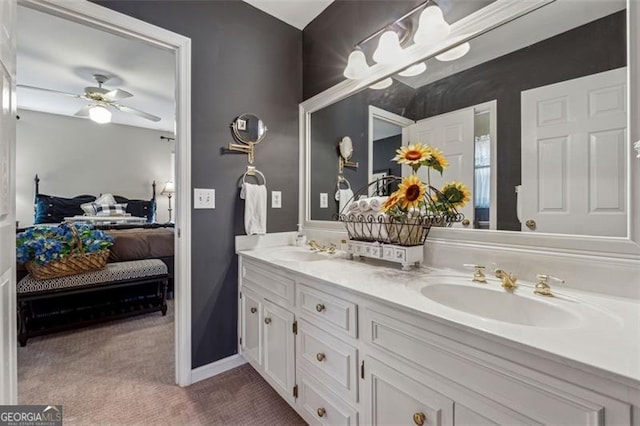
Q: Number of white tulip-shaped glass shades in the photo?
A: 3